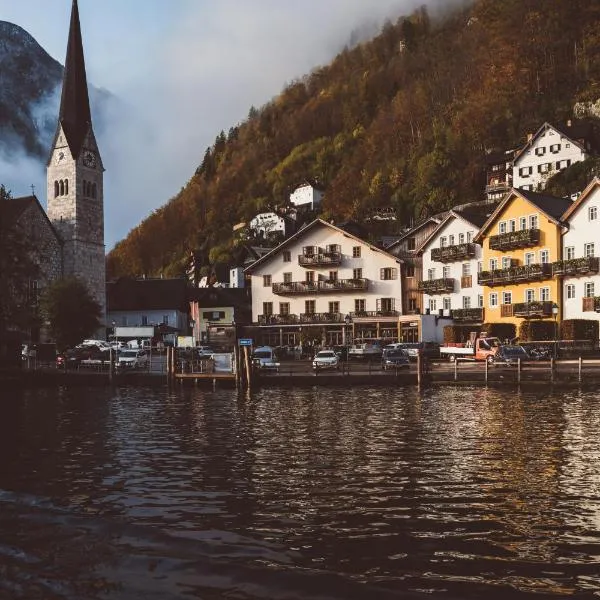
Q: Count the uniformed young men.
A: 0